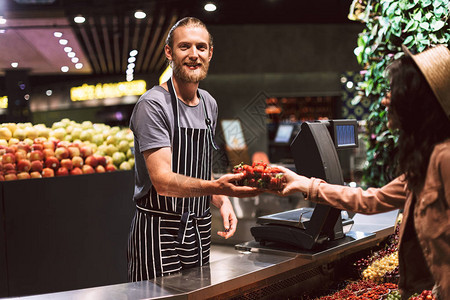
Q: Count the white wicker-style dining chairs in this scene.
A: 0